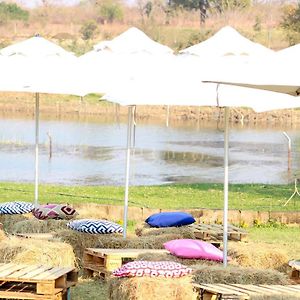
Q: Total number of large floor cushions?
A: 6